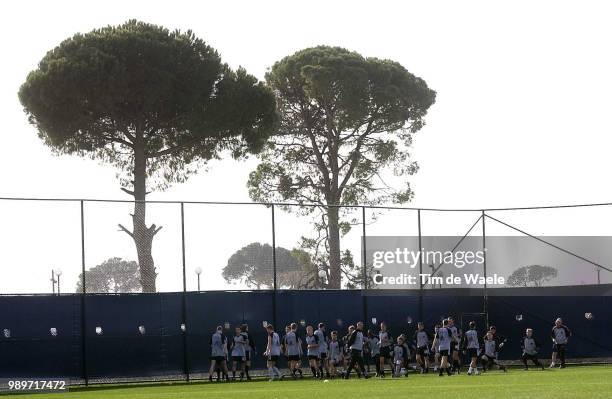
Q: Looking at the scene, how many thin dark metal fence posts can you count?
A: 6